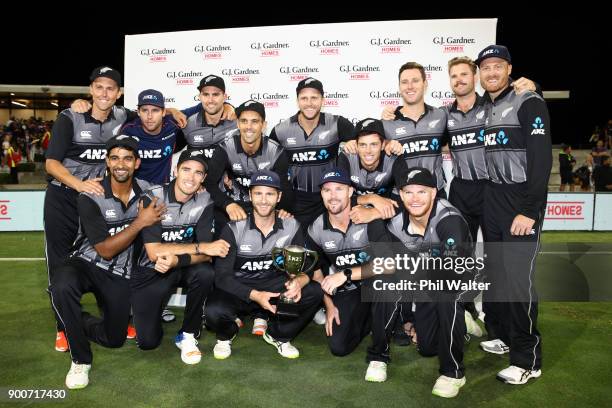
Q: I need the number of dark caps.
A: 12